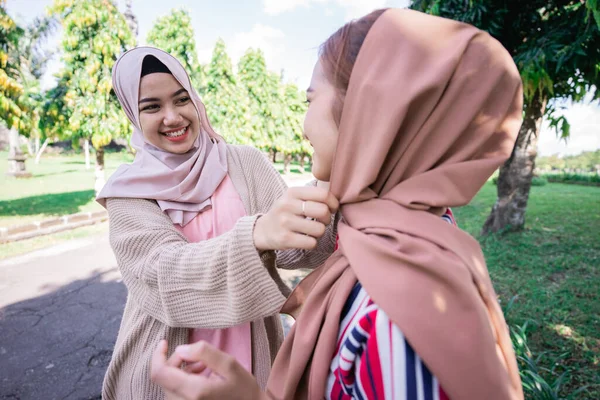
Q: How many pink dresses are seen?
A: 1